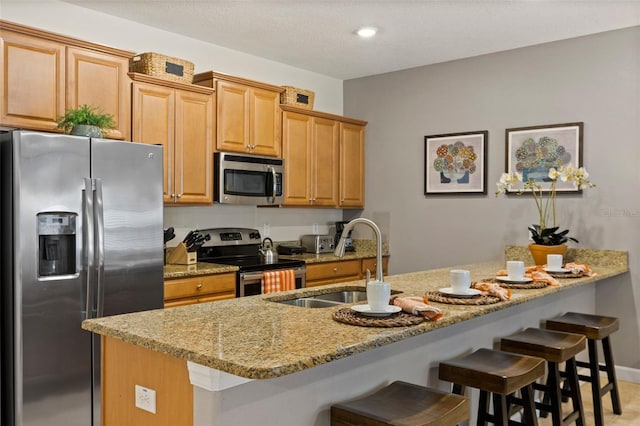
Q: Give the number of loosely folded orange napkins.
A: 4